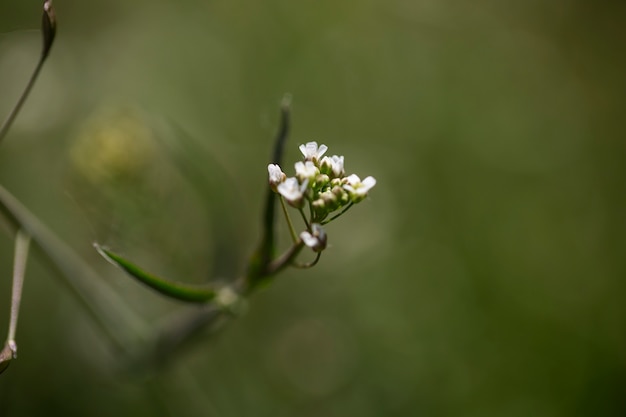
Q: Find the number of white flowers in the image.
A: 7